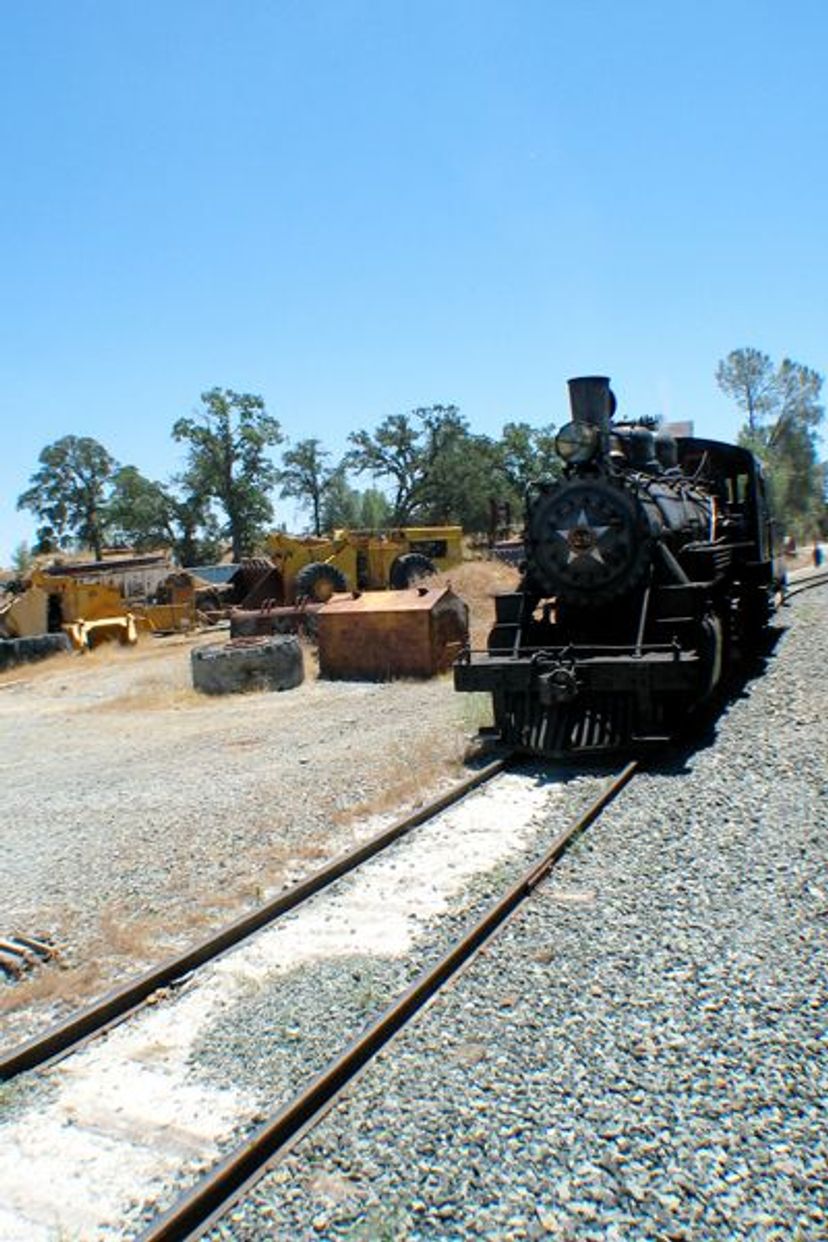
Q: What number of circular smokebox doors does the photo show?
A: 1